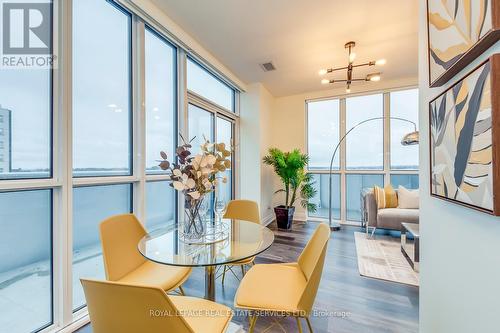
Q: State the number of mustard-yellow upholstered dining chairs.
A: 4